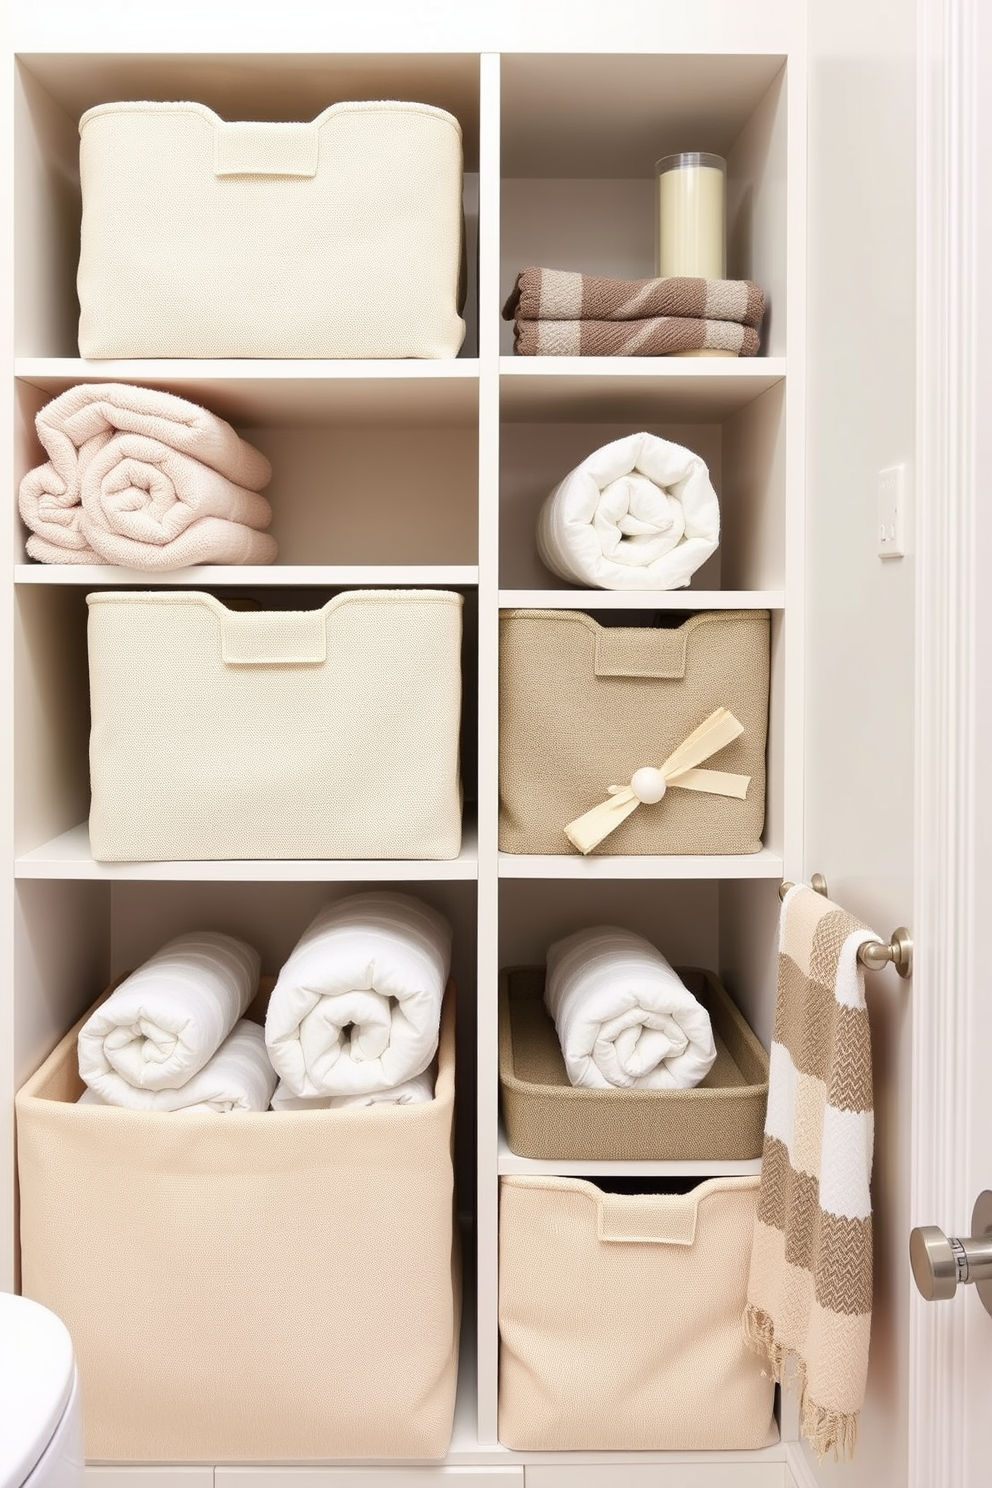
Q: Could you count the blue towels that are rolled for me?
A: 0